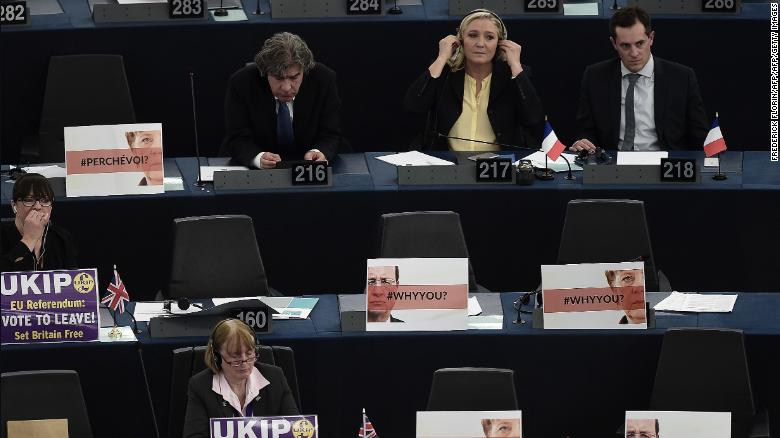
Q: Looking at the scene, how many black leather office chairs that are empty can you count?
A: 7